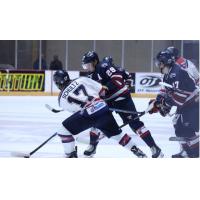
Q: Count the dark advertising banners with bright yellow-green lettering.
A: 1